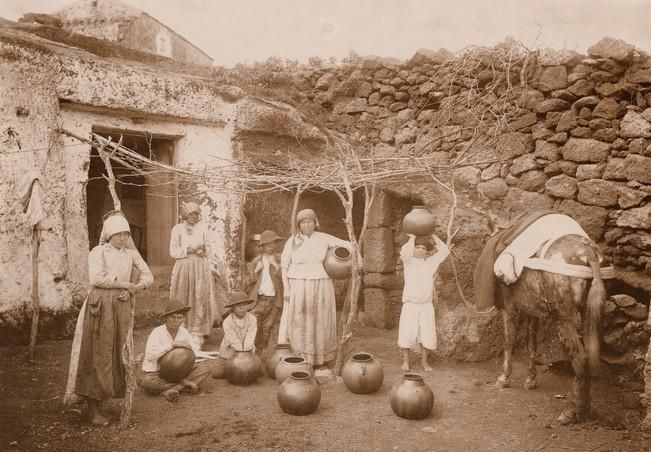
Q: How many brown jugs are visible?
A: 9